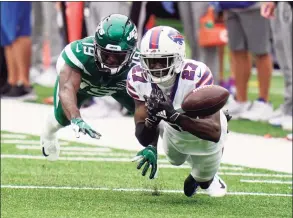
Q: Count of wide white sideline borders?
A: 1